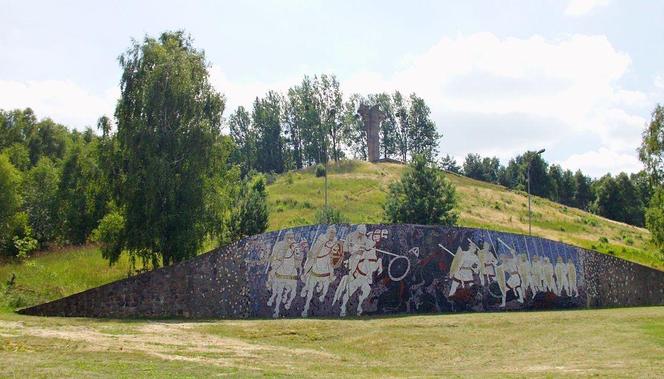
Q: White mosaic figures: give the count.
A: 11